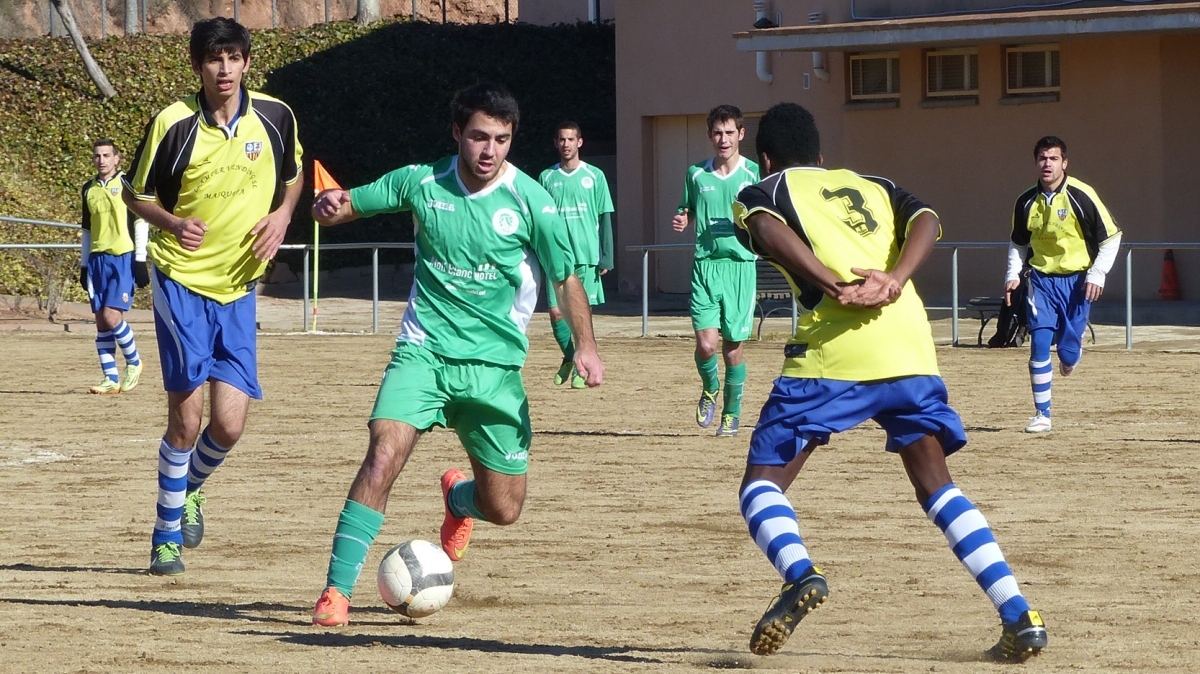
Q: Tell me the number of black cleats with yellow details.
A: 2